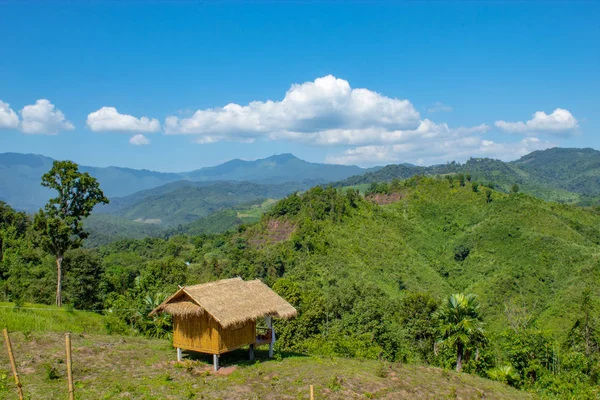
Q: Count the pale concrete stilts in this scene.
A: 4